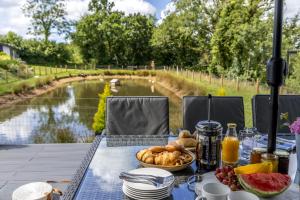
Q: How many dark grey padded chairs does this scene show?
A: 3